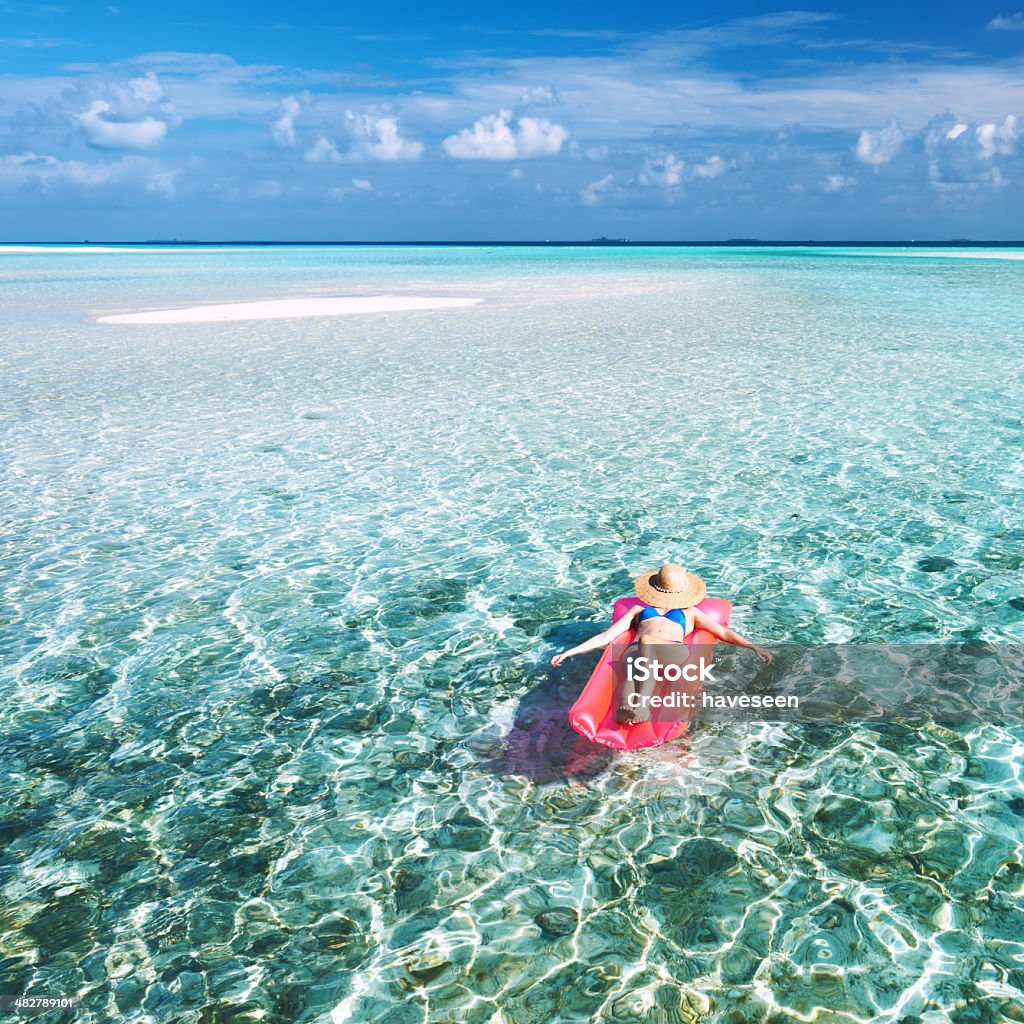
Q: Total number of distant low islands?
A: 4